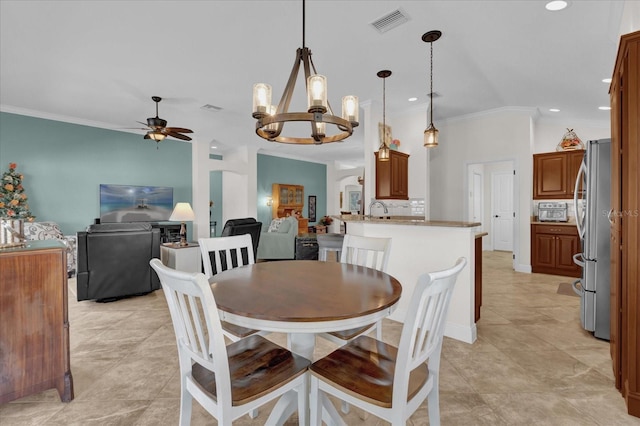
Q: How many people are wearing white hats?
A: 0